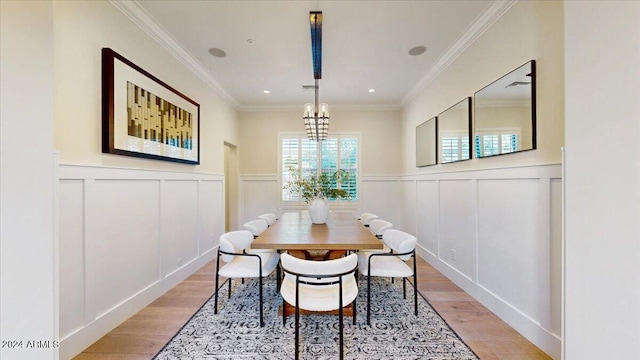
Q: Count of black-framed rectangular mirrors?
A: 3